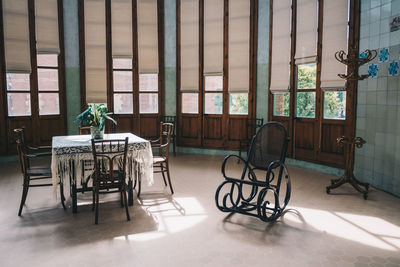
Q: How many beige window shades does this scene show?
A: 11